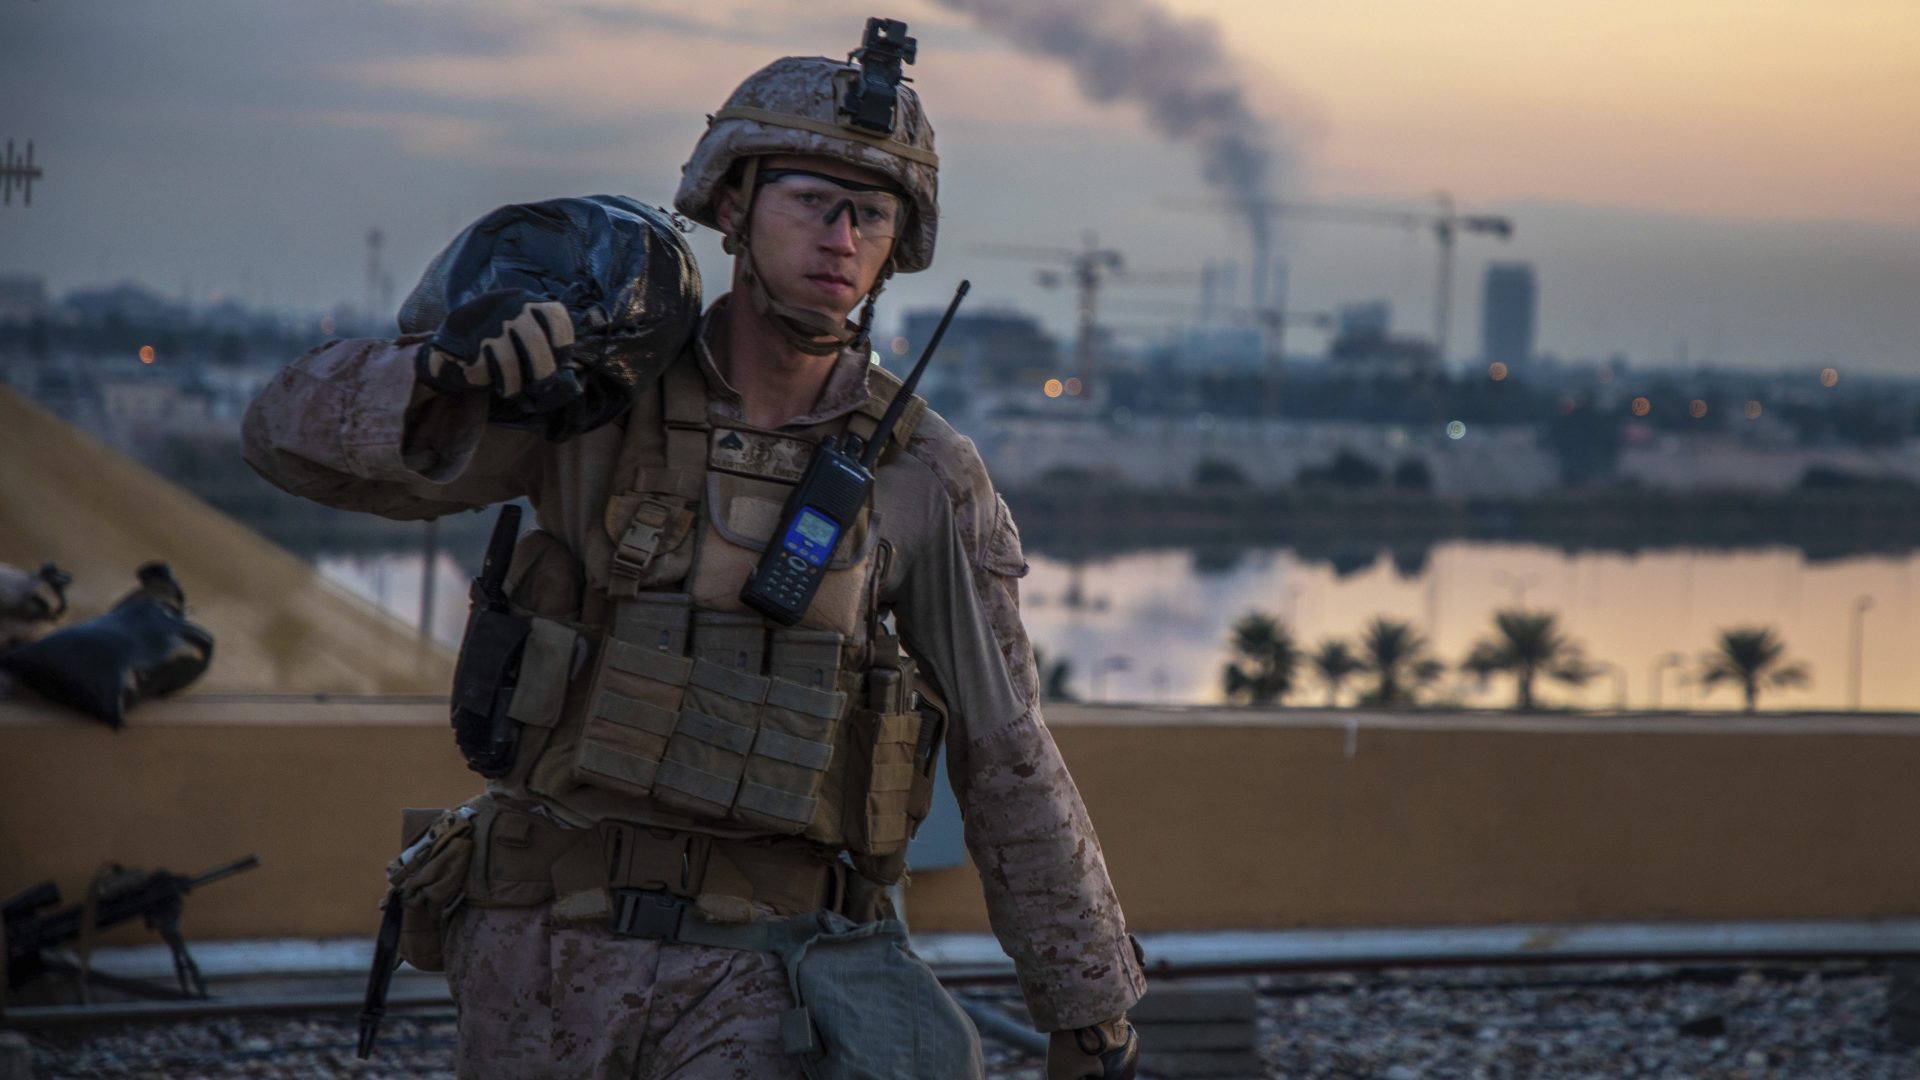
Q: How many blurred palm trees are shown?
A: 5